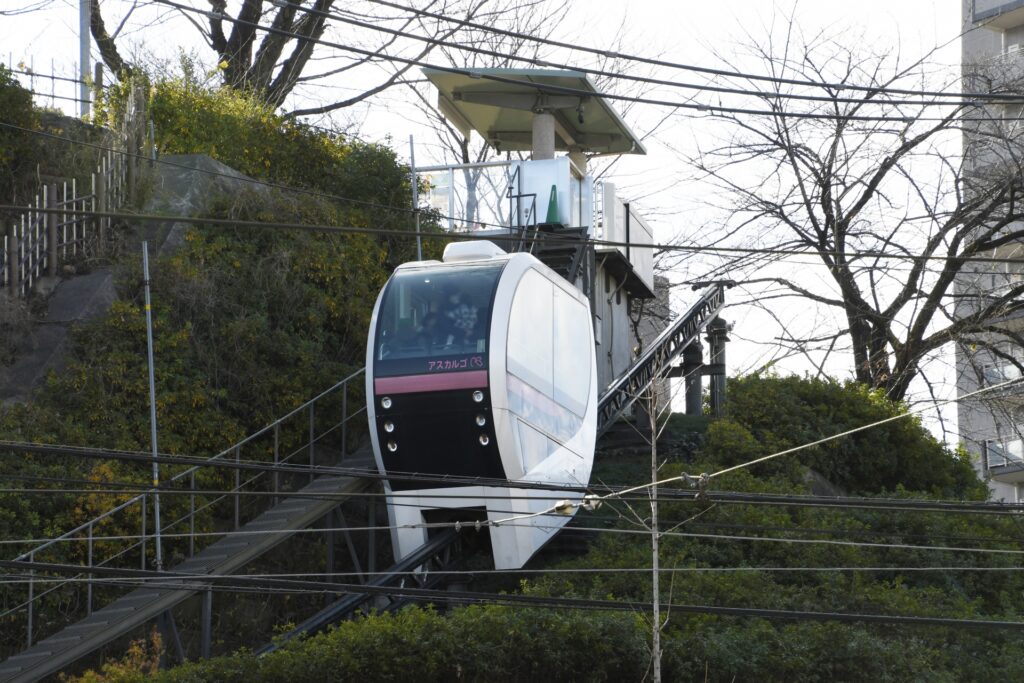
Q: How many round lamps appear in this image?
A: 6